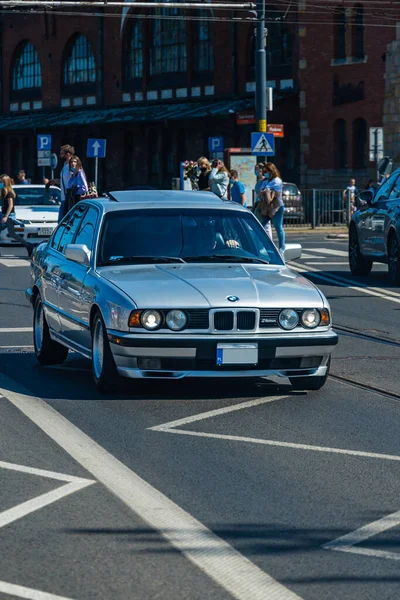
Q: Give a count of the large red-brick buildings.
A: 1